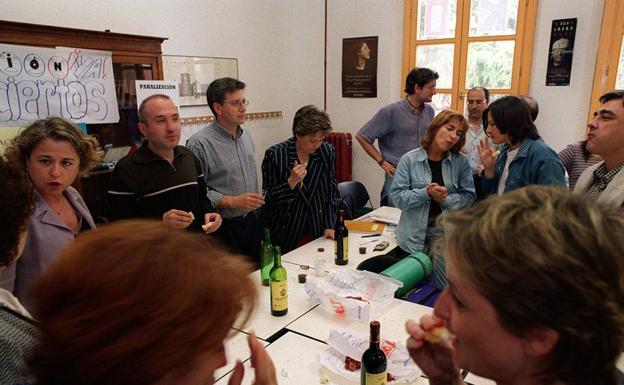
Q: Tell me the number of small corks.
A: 3